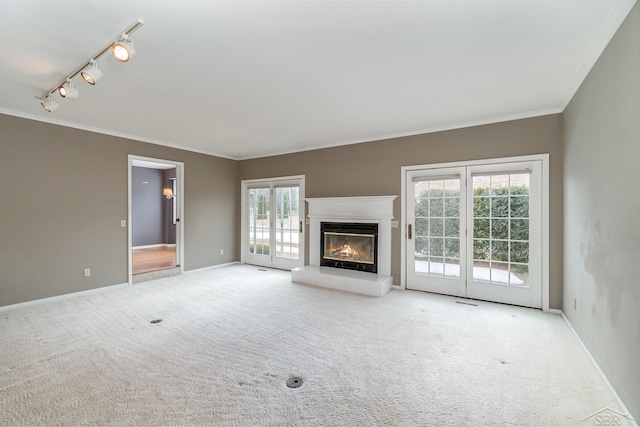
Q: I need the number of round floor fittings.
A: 2